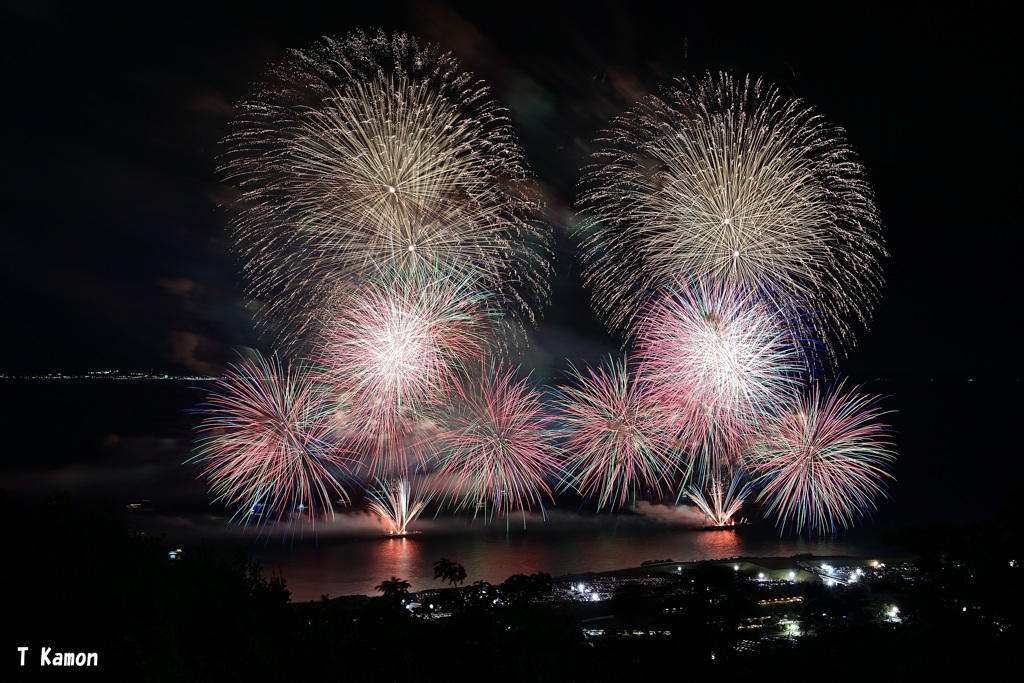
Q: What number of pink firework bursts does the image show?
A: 6